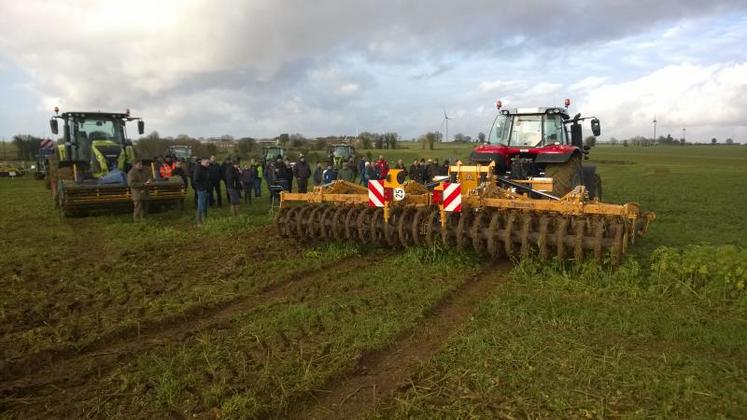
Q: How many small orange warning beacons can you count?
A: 4